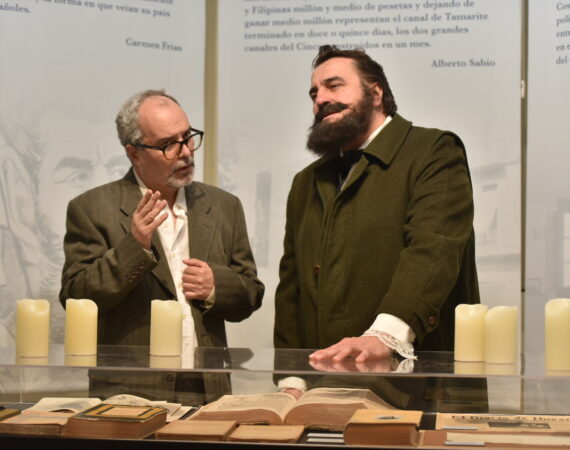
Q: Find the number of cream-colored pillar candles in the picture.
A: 6